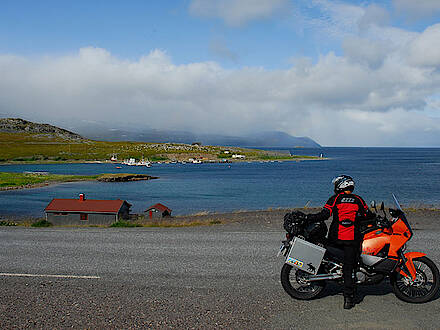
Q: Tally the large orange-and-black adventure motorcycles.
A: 1